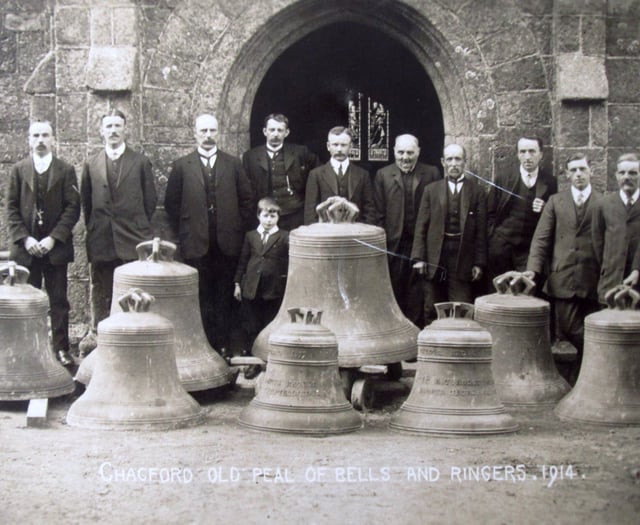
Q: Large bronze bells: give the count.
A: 8